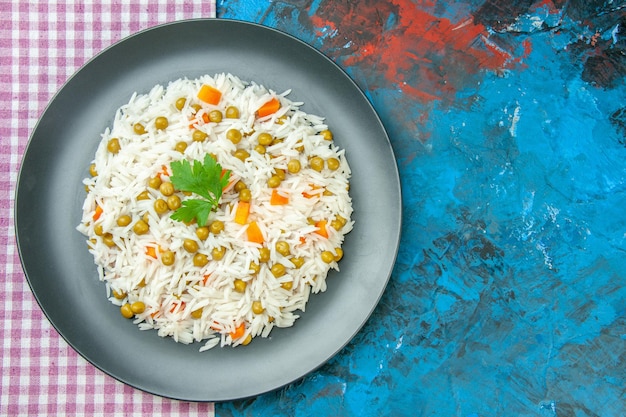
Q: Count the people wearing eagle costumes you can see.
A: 0